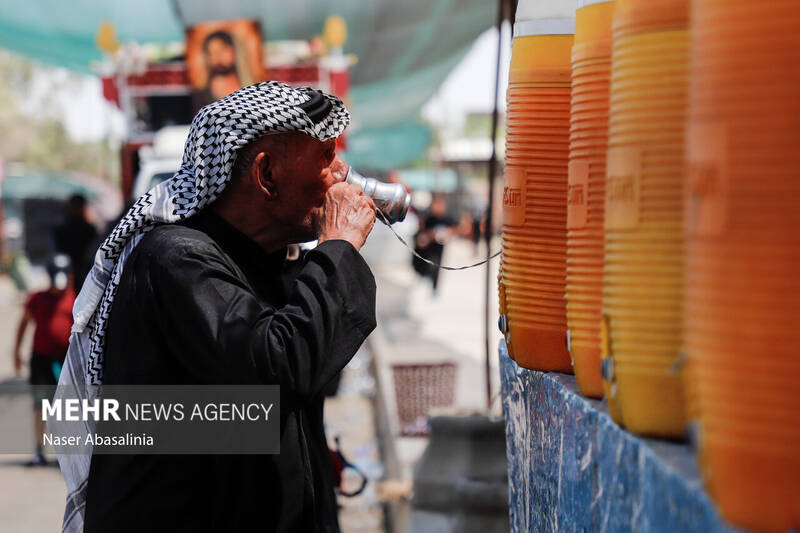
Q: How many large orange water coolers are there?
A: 4